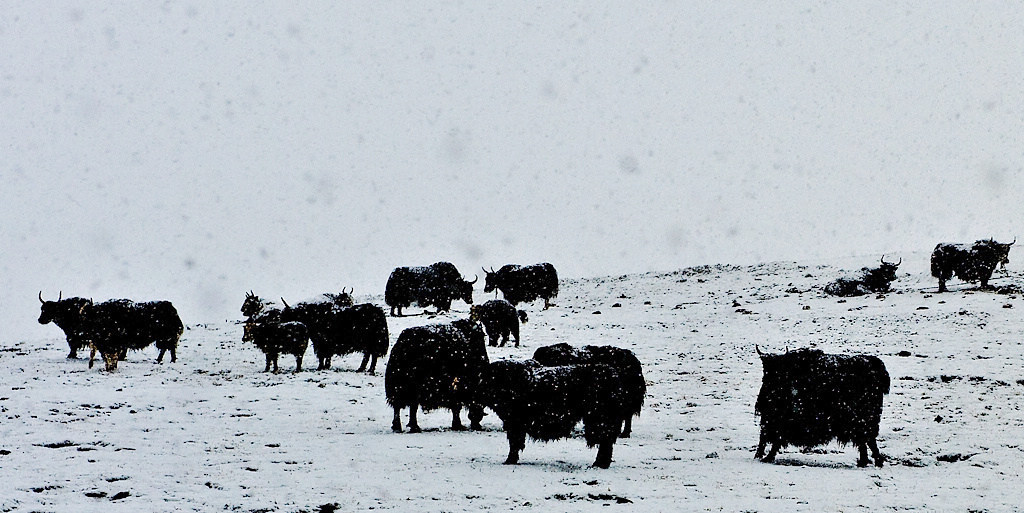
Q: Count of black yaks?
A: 15